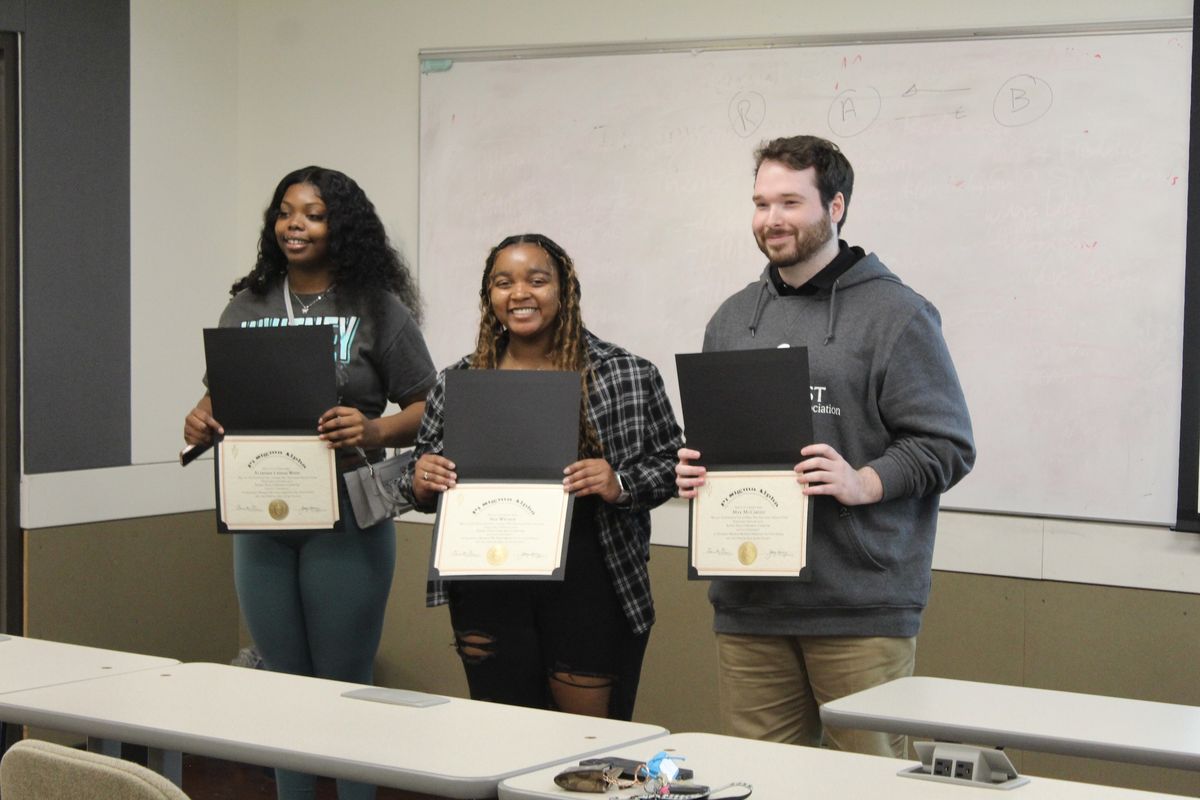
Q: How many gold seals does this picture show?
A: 3